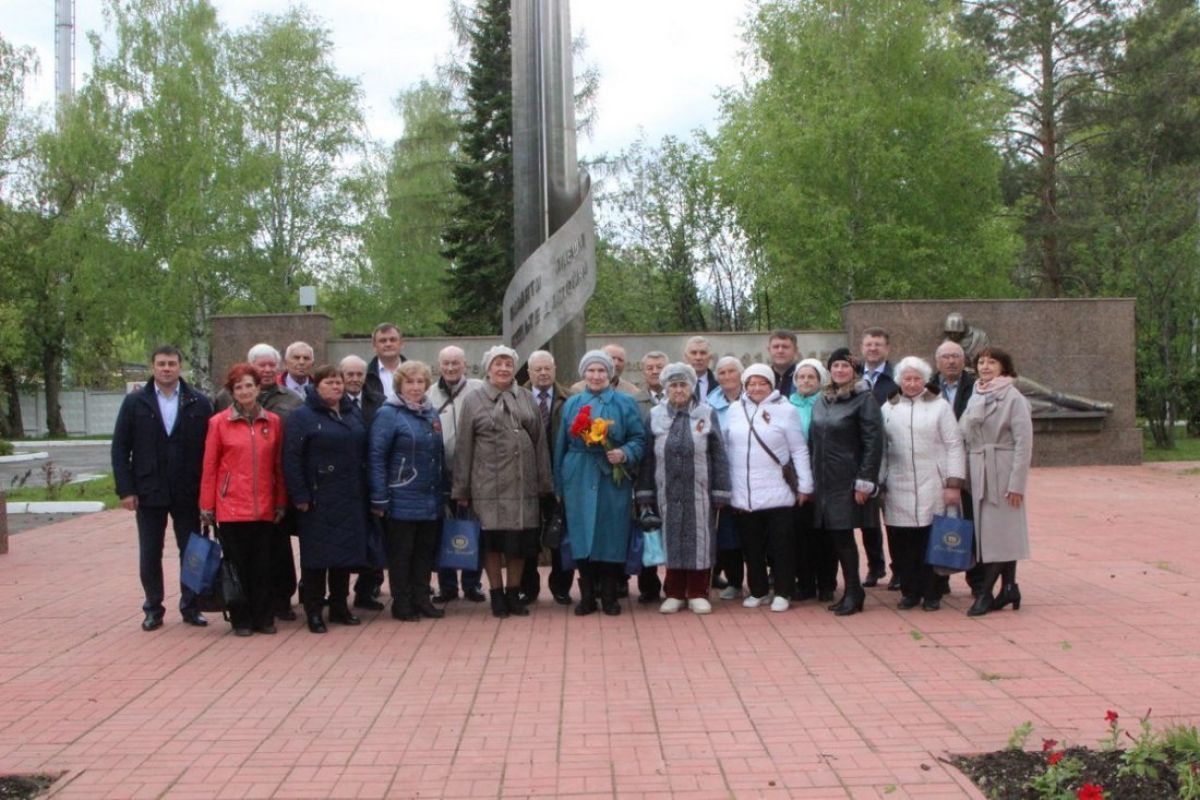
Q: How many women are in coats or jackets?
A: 12